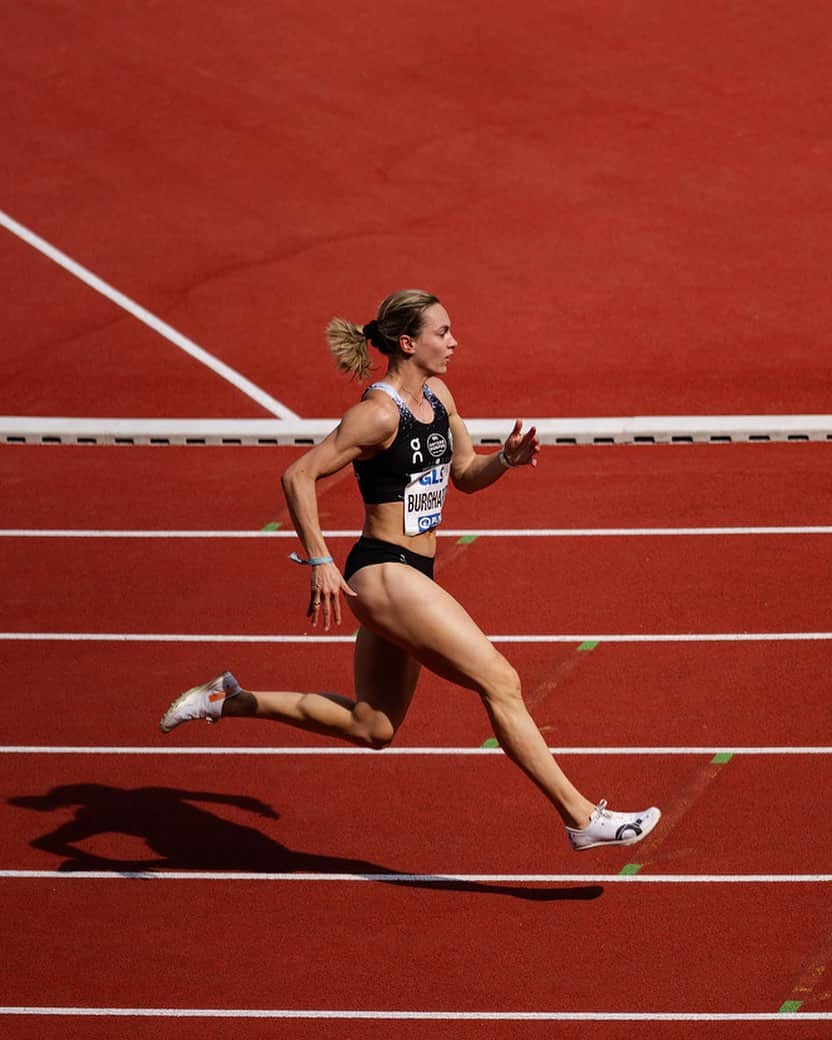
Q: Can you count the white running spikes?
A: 2